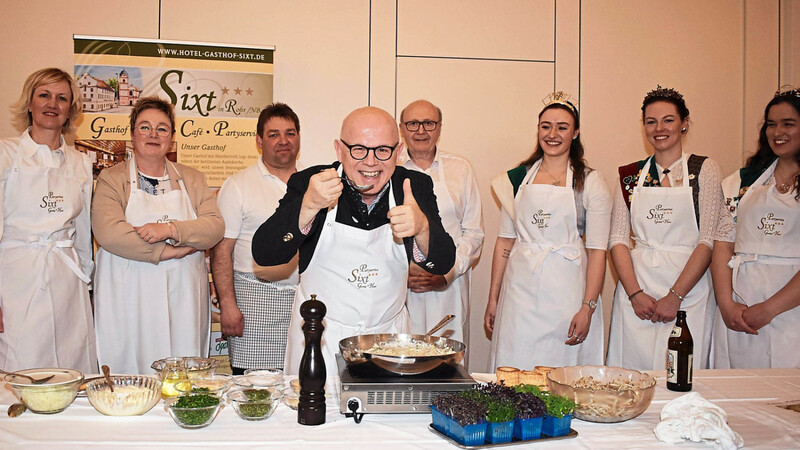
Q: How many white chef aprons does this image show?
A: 7